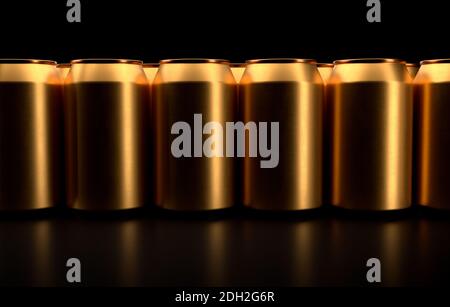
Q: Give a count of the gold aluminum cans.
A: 11